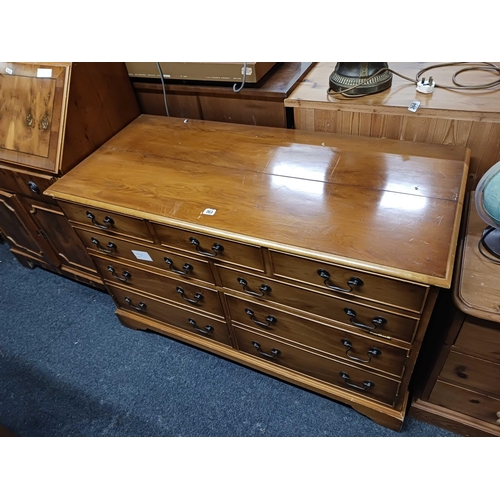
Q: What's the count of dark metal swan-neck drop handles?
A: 15